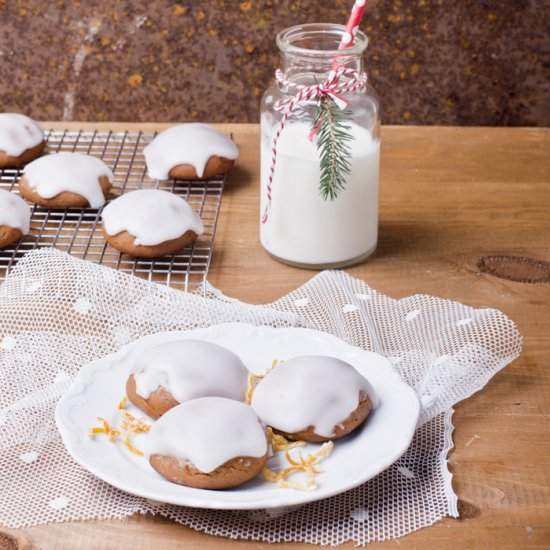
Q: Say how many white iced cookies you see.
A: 8